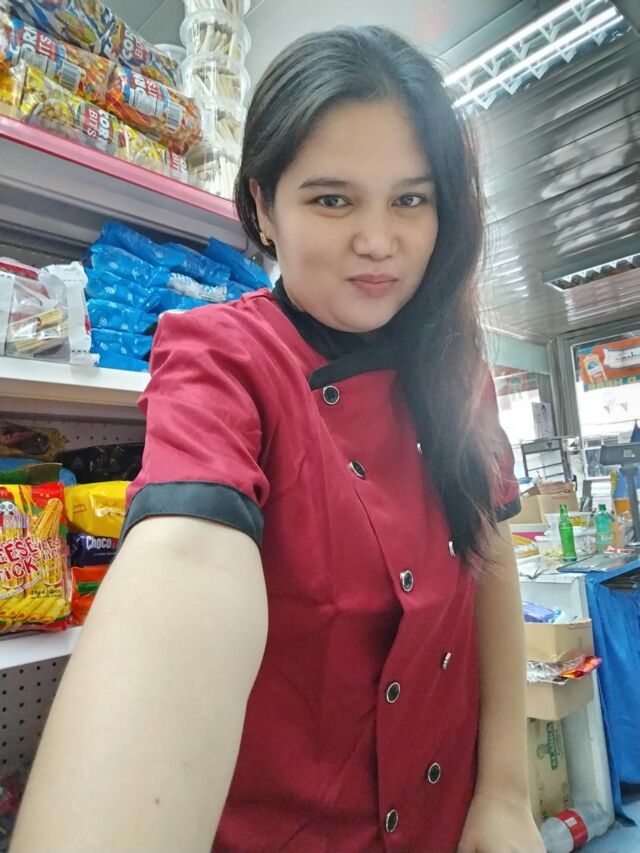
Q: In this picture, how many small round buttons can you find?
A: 9